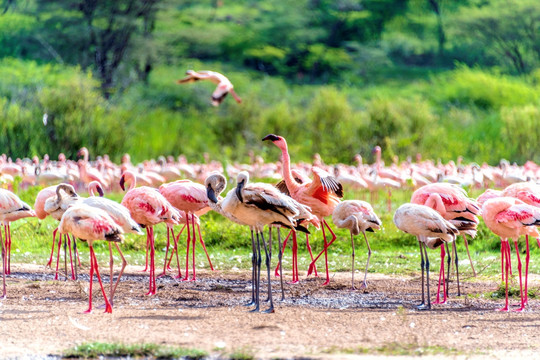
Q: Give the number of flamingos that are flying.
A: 1